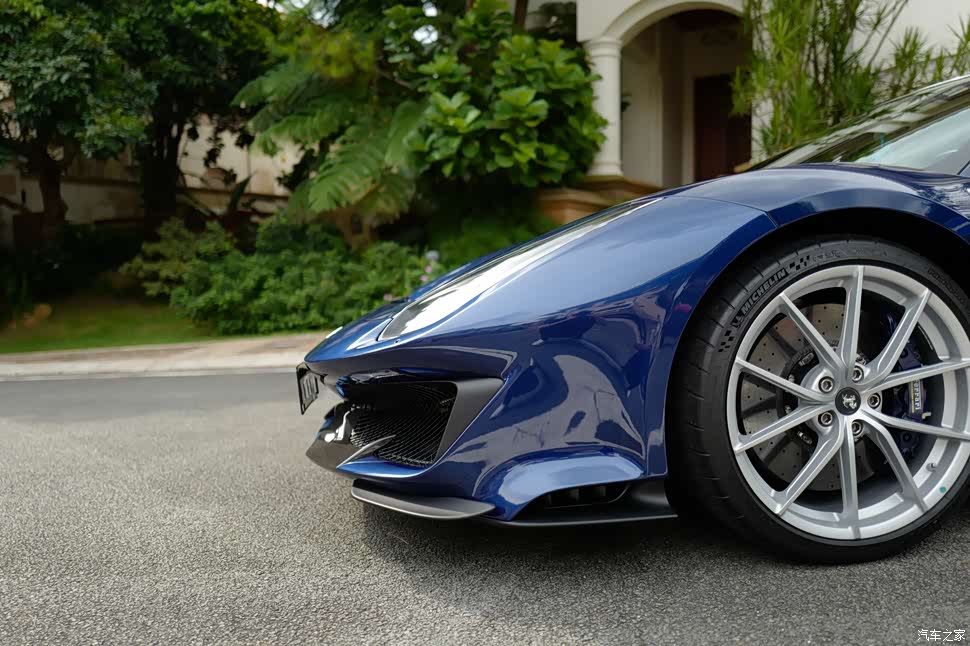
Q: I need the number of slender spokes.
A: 10